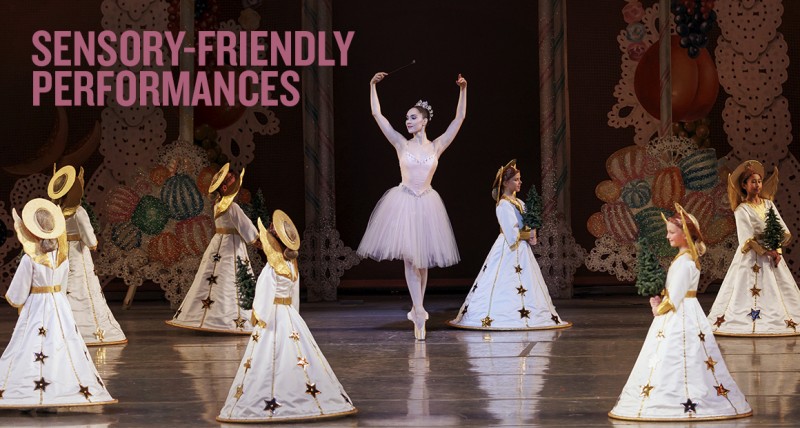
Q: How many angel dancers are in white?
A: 7